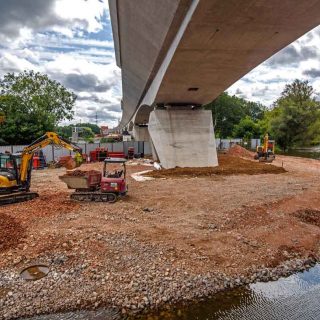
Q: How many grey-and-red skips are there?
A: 1